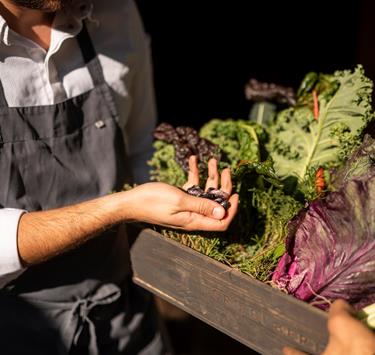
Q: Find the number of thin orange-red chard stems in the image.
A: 2